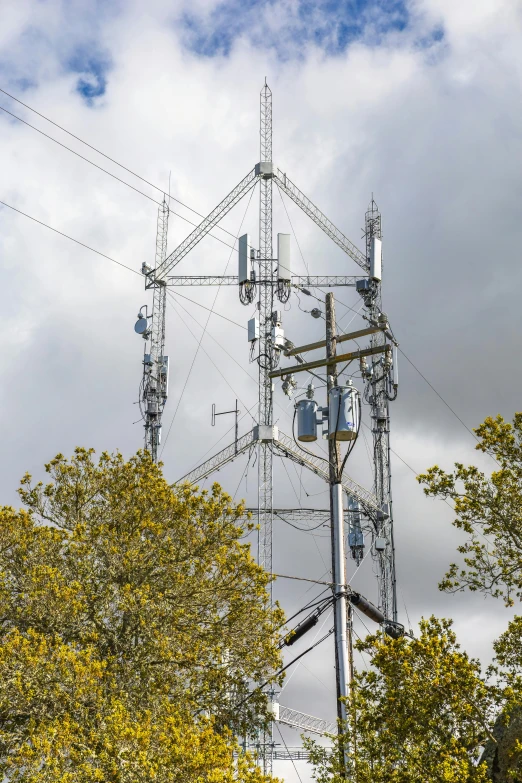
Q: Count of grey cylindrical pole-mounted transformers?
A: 2